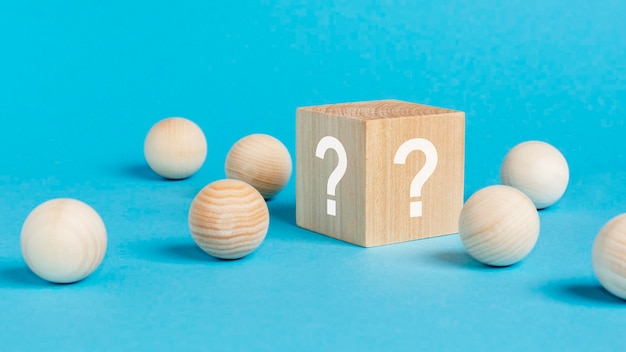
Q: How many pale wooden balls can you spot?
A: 7